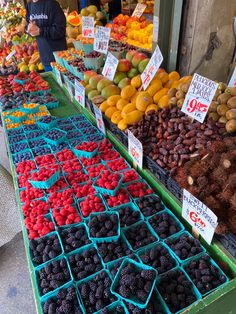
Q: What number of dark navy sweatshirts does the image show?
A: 1